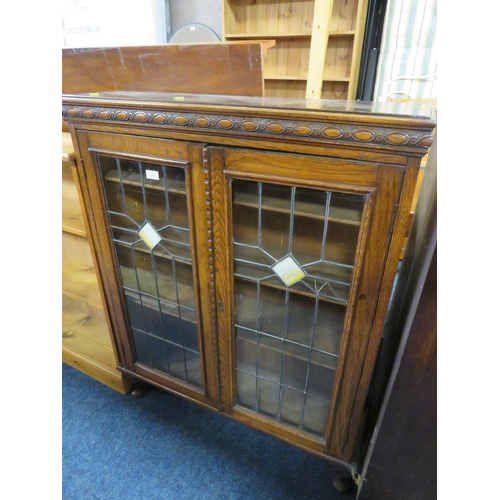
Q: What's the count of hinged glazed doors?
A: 2